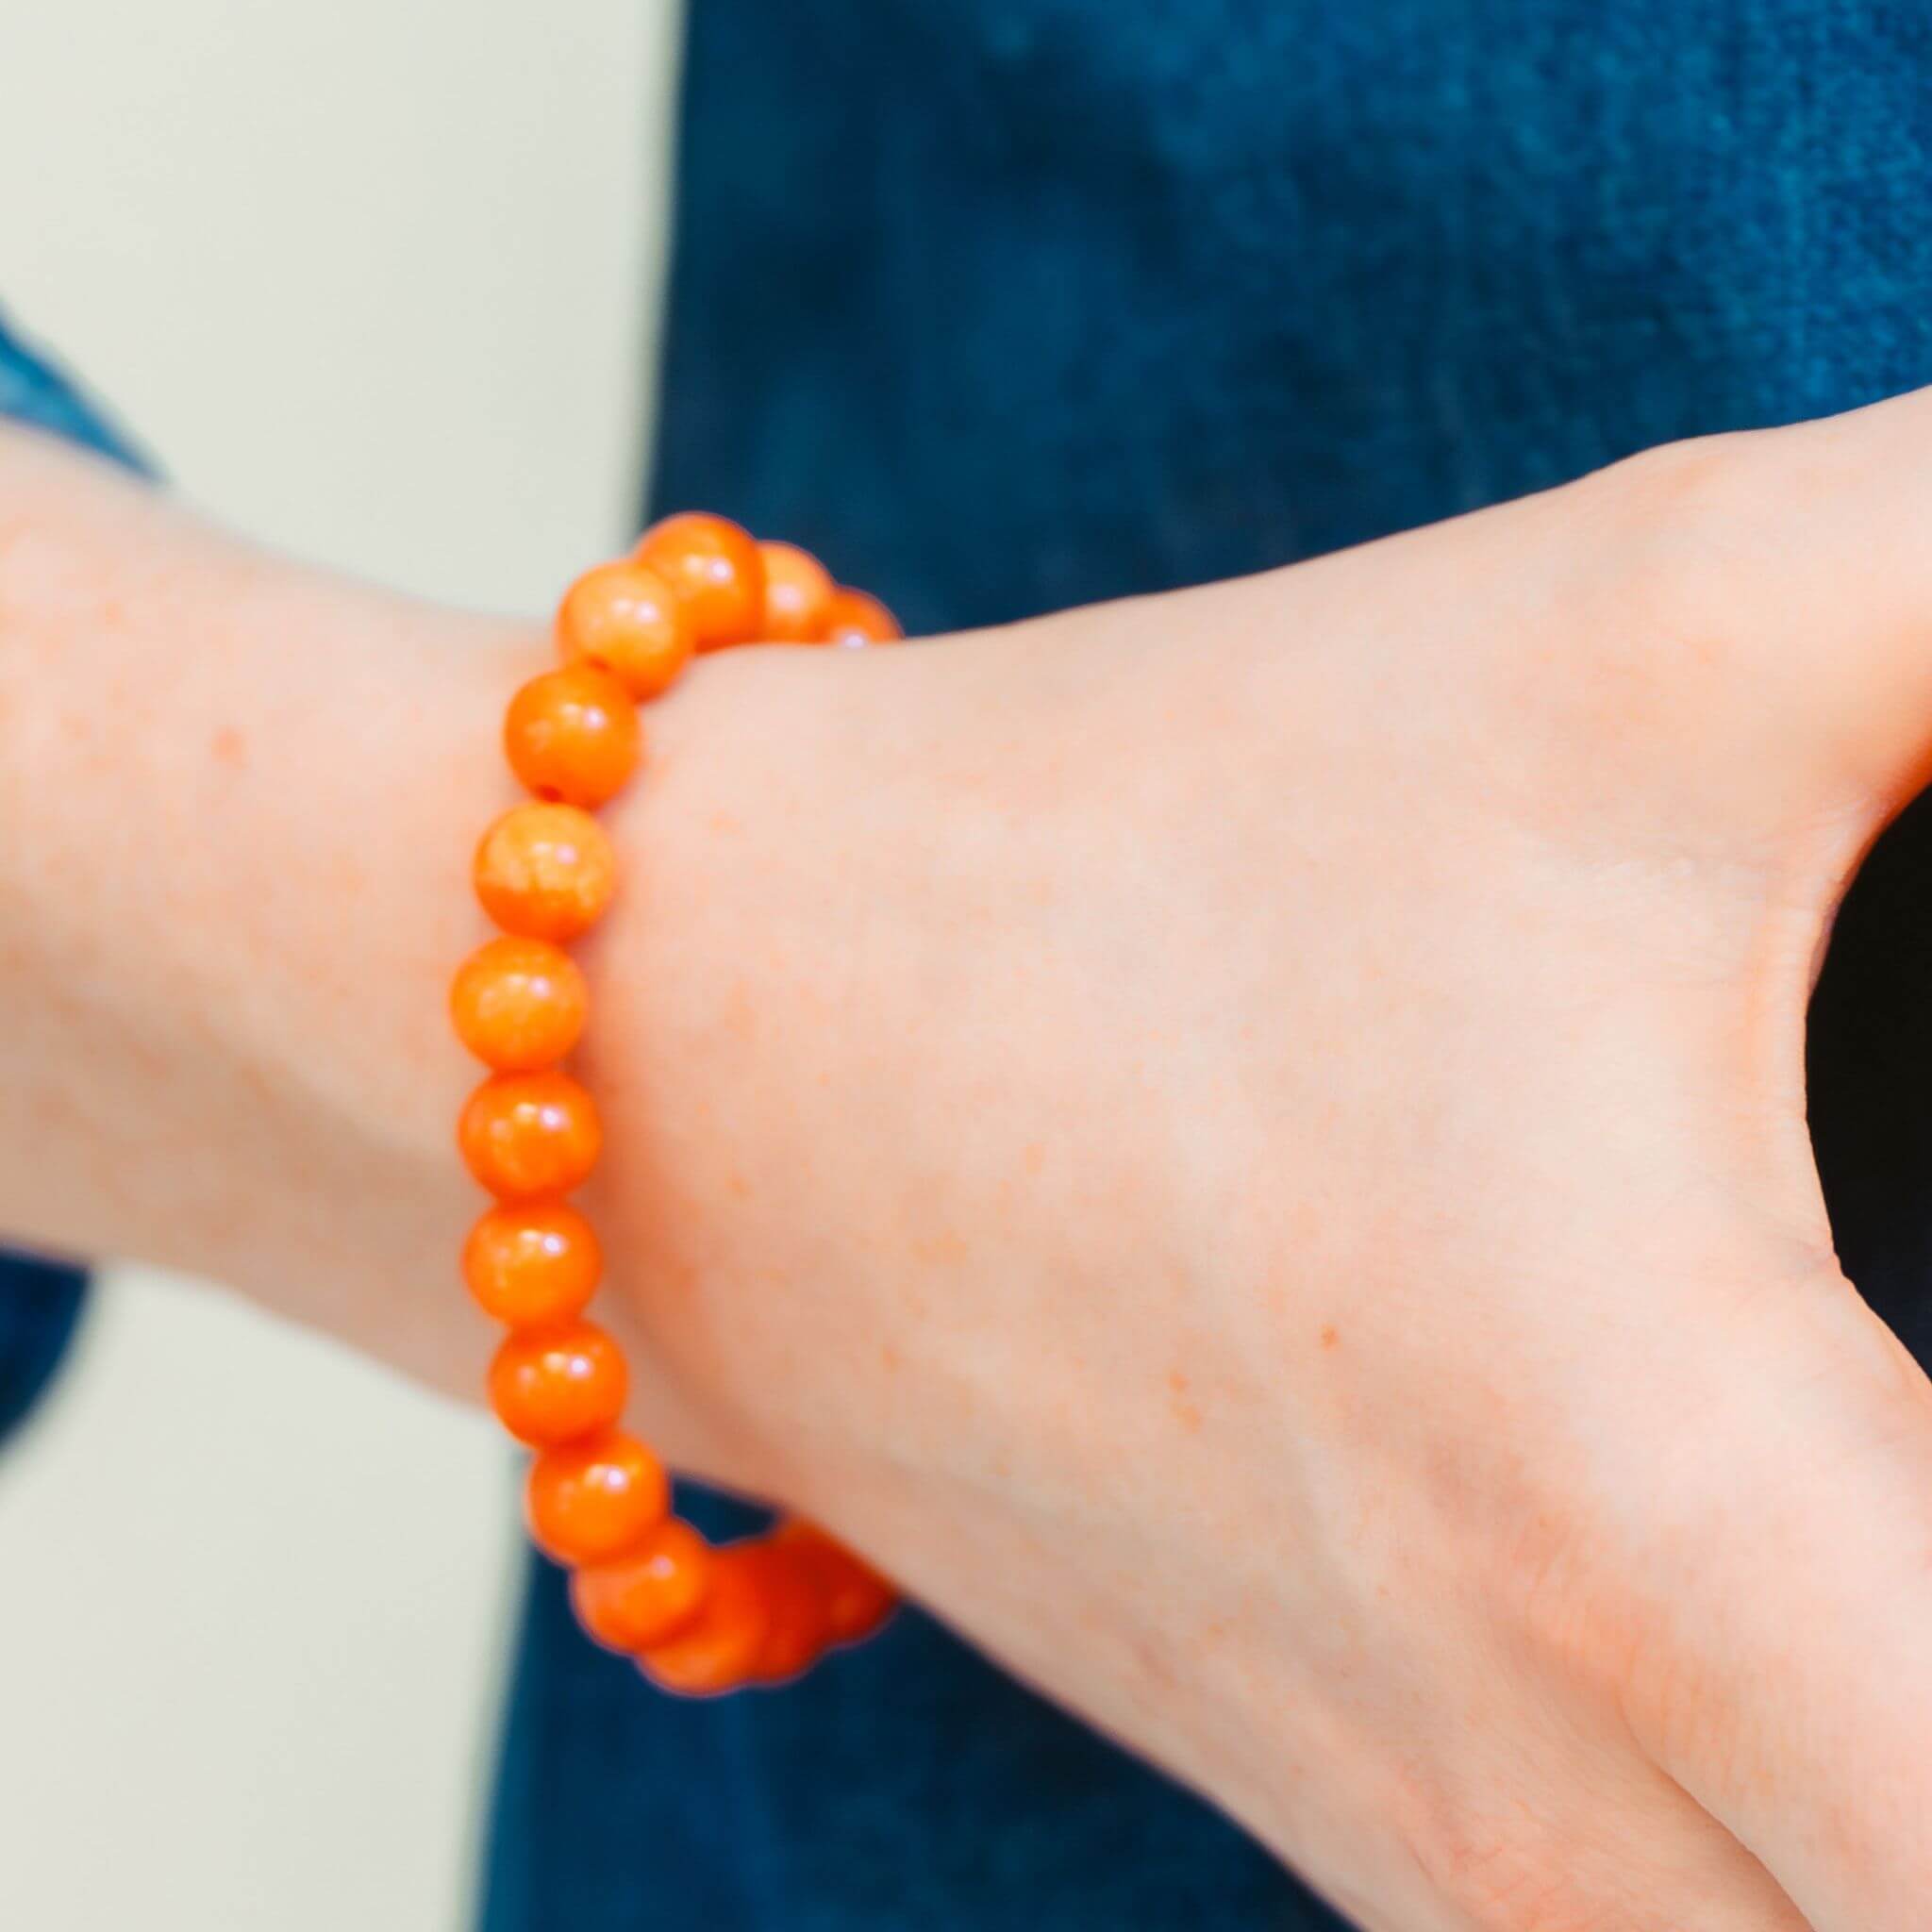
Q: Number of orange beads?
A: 15